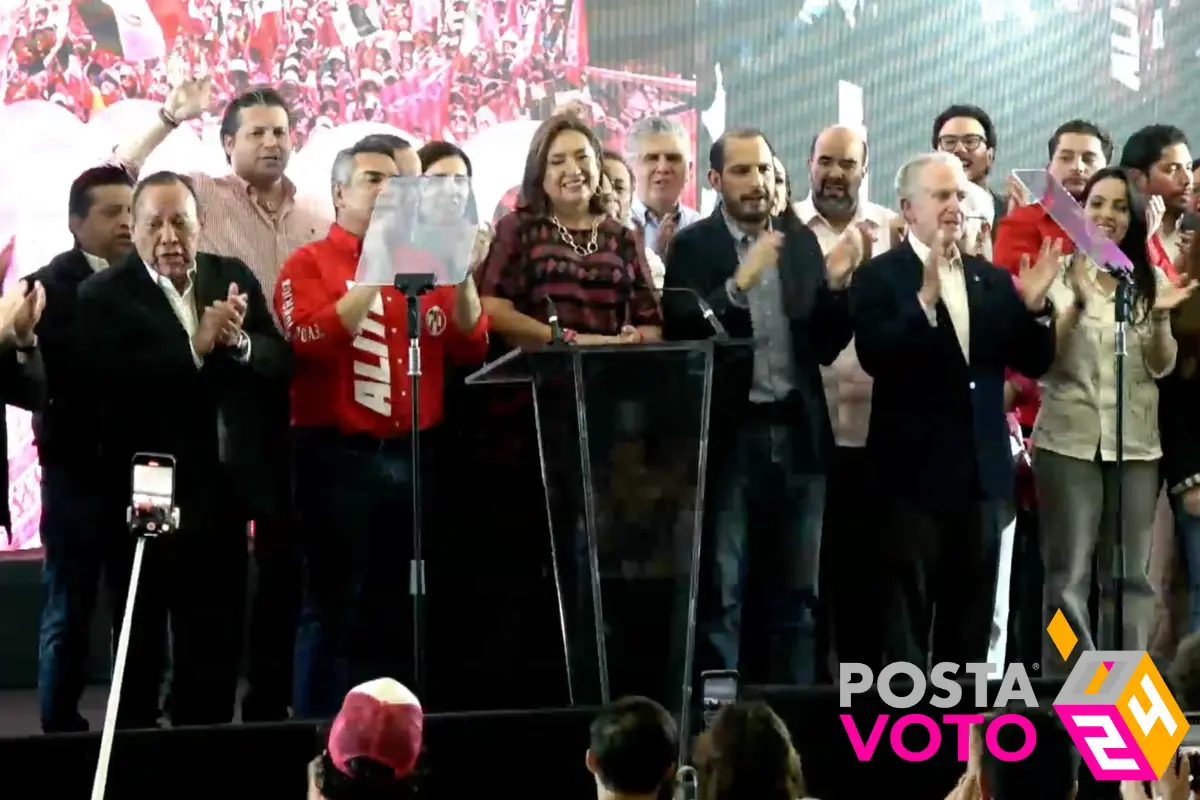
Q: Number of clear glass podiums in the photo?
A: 1